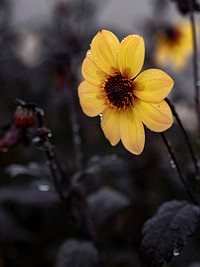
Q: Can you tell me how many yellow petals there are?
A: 8